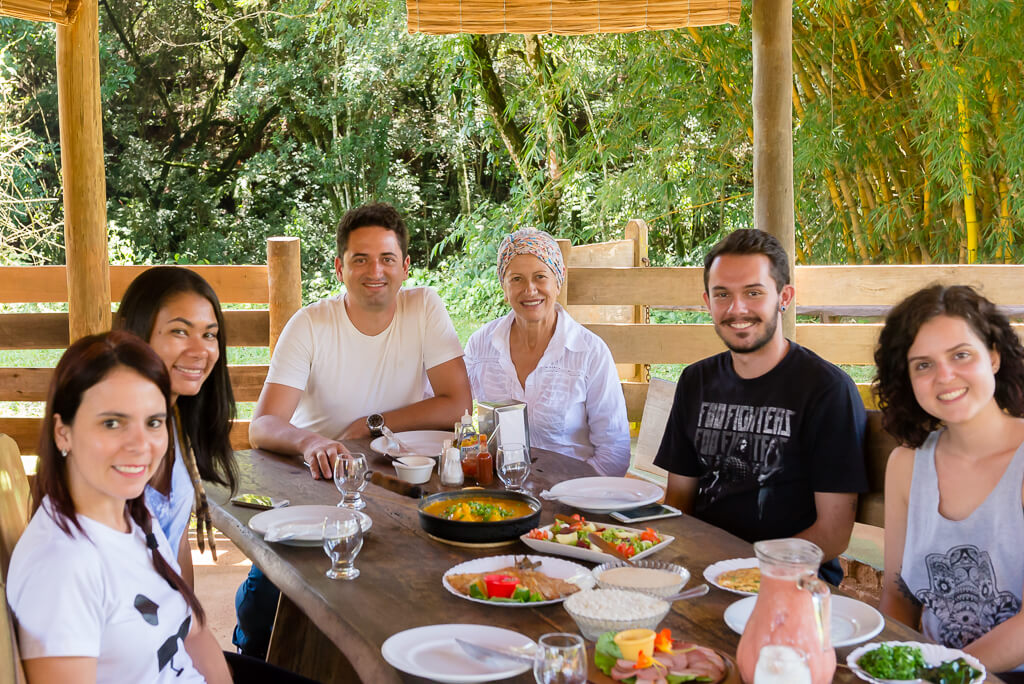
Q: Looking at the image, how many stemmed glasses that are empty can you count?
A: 4